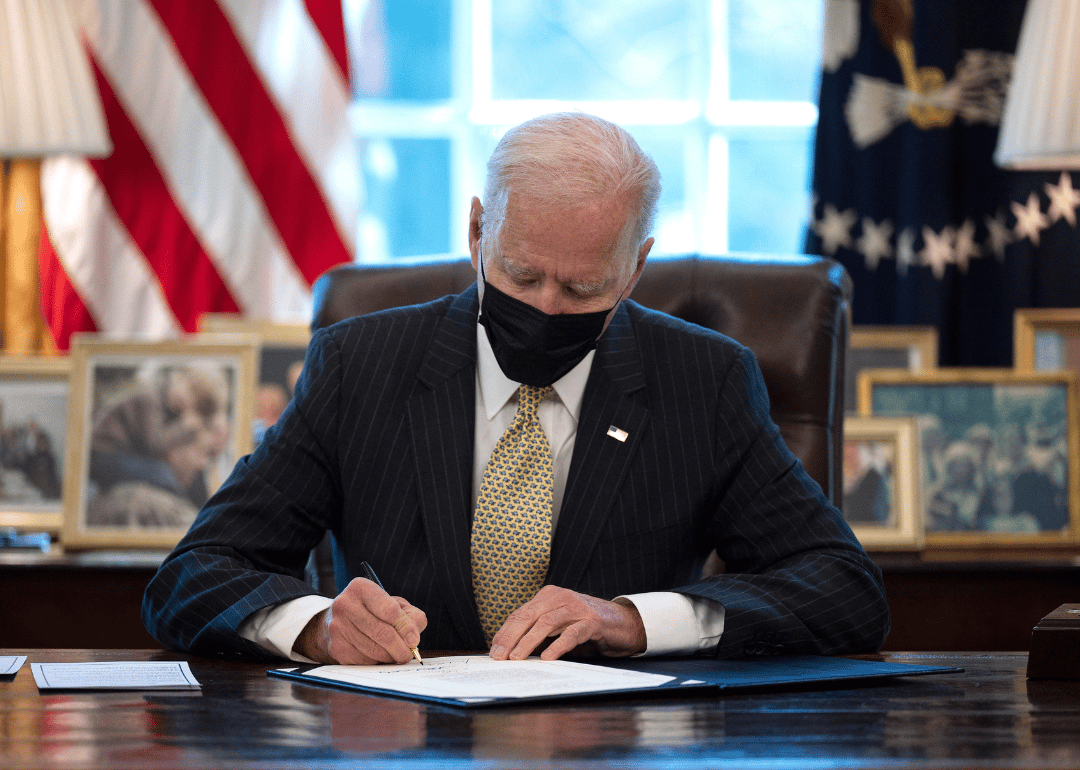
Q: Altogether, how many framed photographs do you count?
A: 7